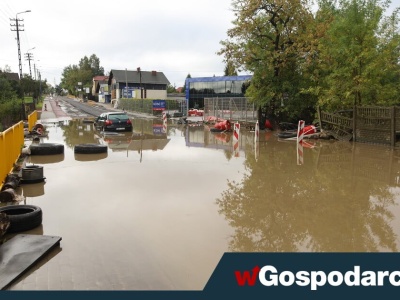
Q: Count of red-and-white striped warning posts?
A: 4